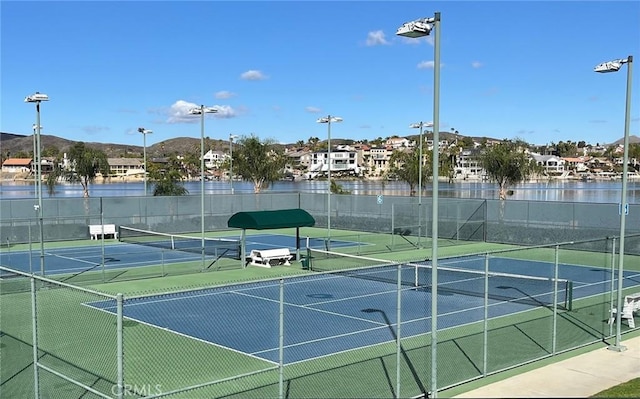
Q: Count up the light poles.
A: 9